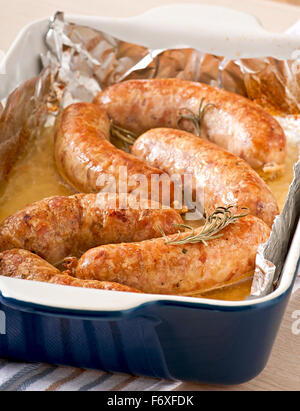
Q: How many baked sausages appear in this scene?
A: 6